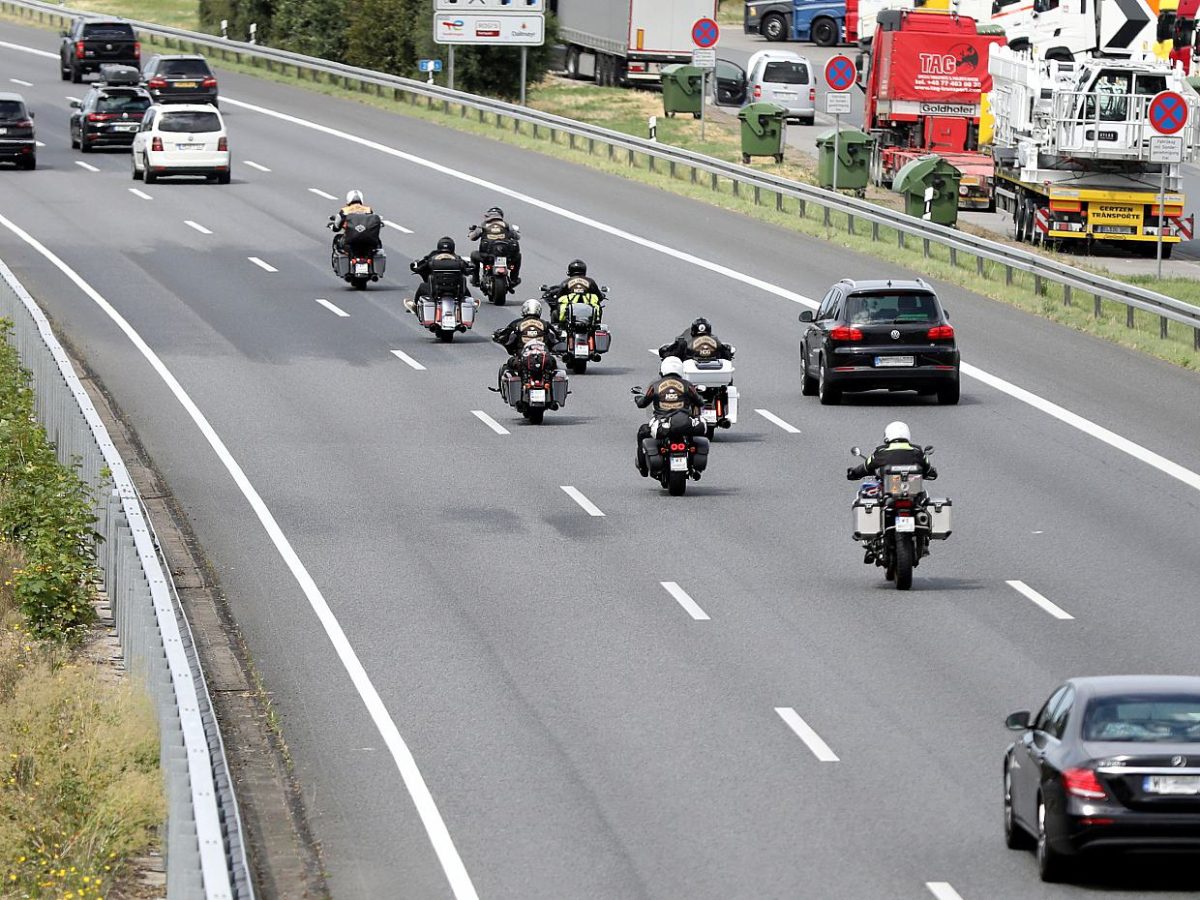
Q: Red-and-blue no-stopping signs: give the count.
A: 3